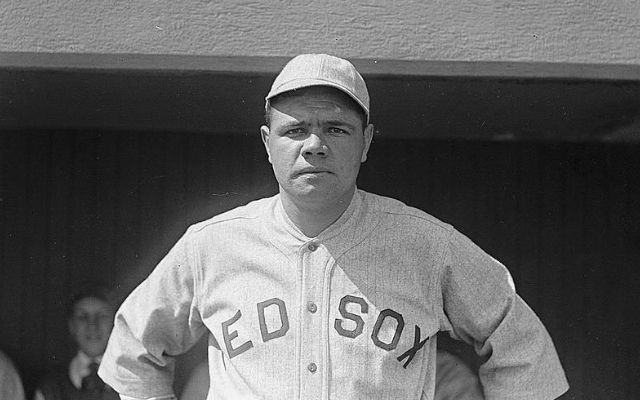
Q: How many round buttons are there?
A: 3